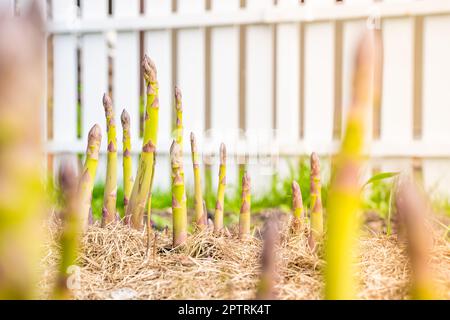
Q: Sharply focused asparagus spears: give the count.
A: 11